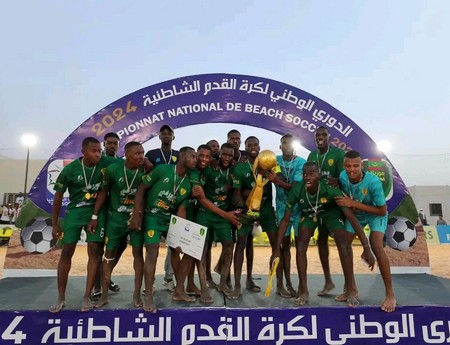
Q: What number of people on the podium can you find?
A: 14